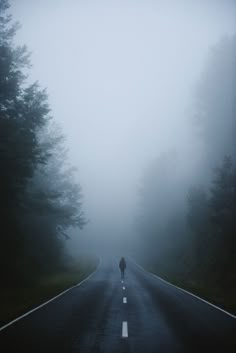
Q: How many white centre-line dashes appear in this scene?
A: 4